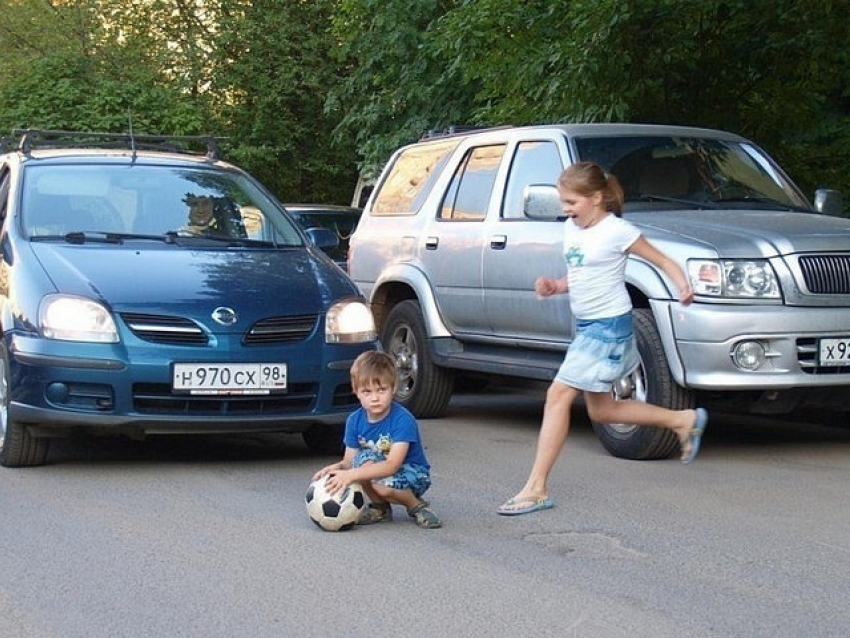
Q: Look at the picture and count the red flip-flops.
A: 0